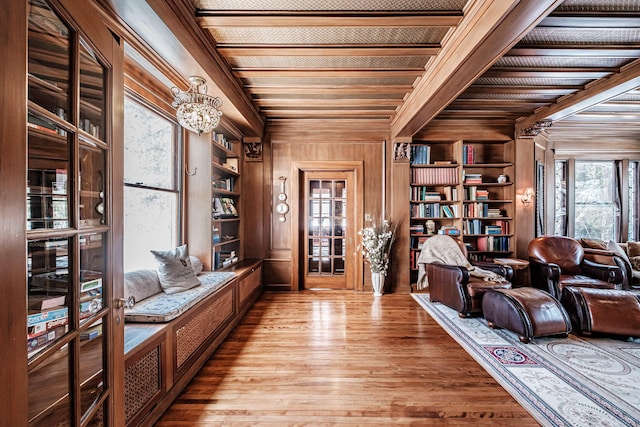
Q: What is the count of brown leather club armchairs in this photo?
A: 2